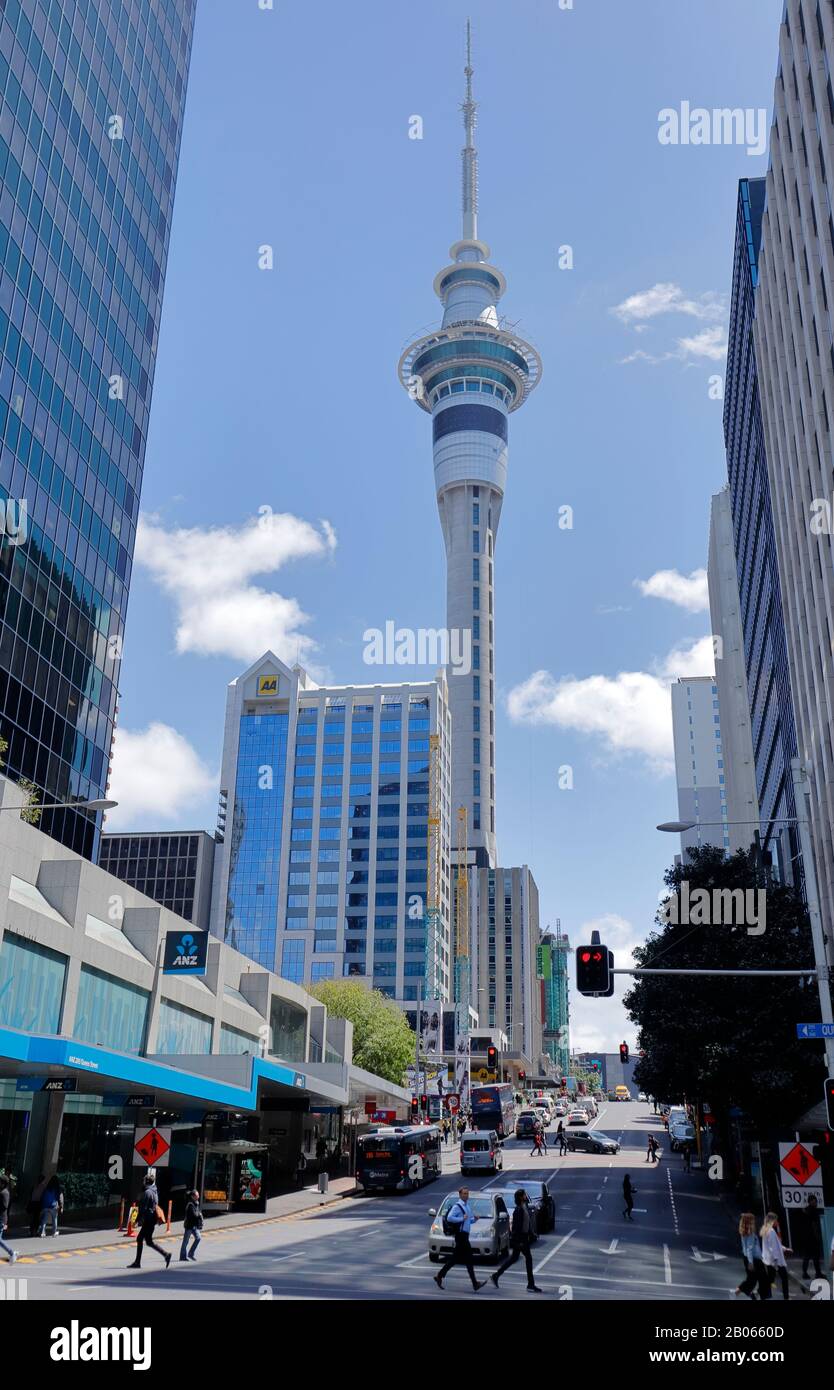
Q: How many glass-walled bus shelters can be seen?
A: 1